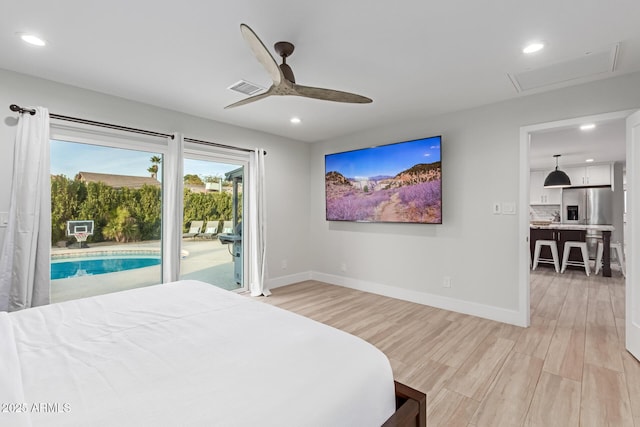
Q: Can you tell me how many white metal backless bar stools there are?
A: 3